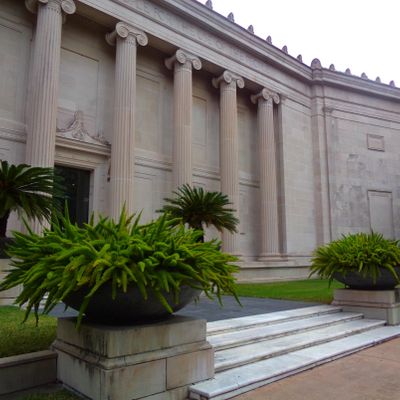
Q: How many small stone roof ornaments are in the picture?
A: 12